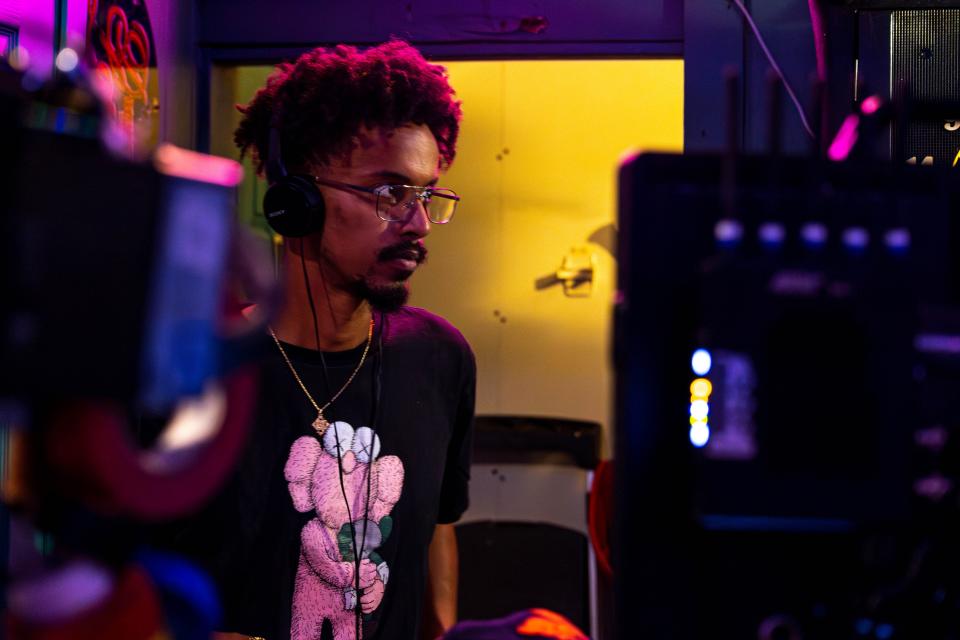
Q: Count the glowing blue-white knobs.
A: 5